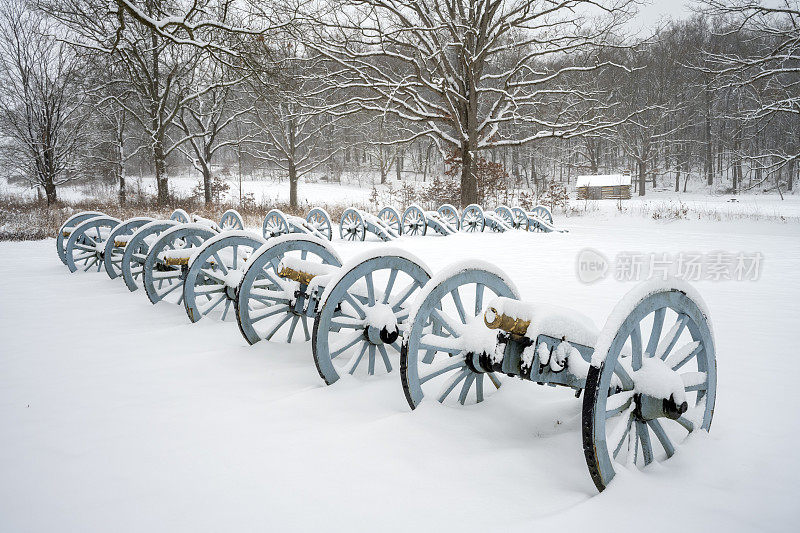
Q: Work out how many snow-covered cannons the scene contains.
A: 11